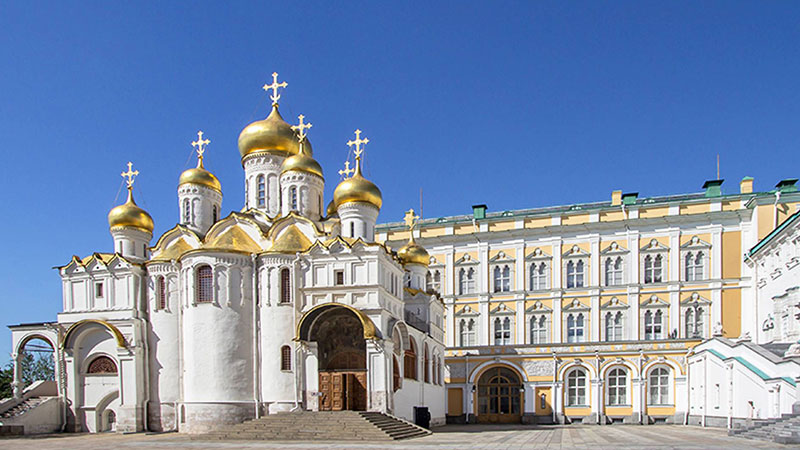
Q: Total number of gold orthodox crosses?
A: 7